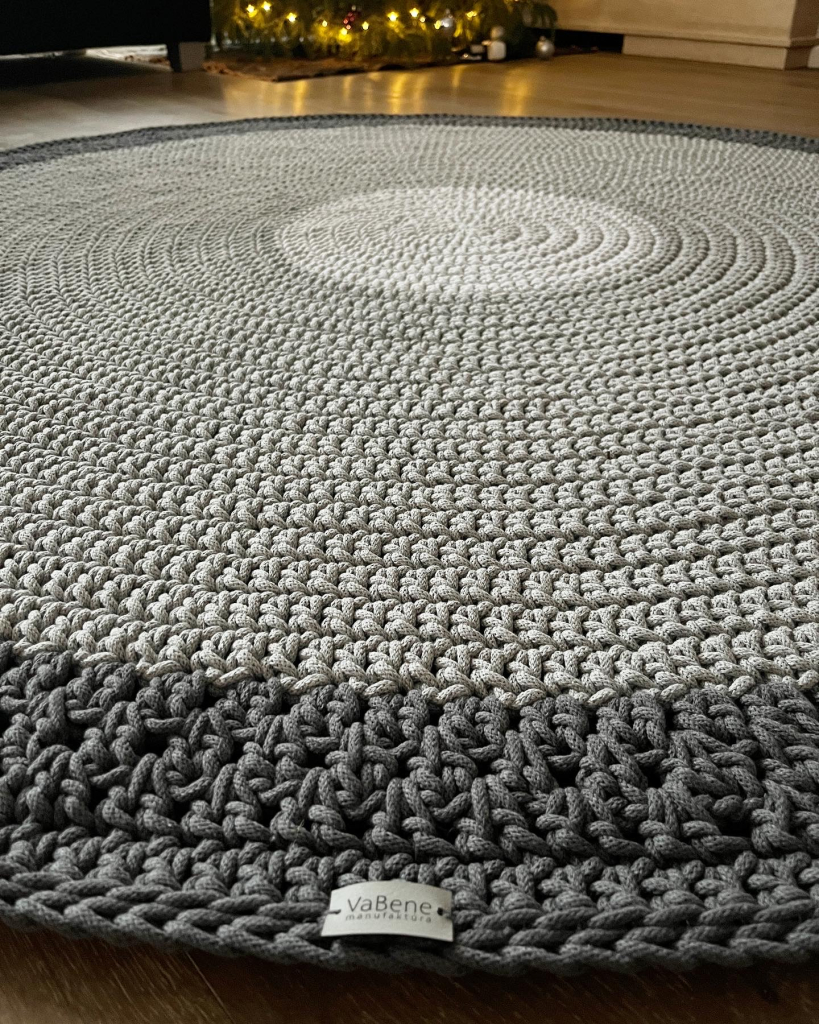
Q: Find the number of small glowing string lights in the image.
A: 11